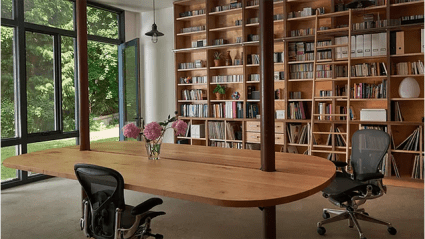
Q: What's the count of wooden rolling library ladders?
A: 1